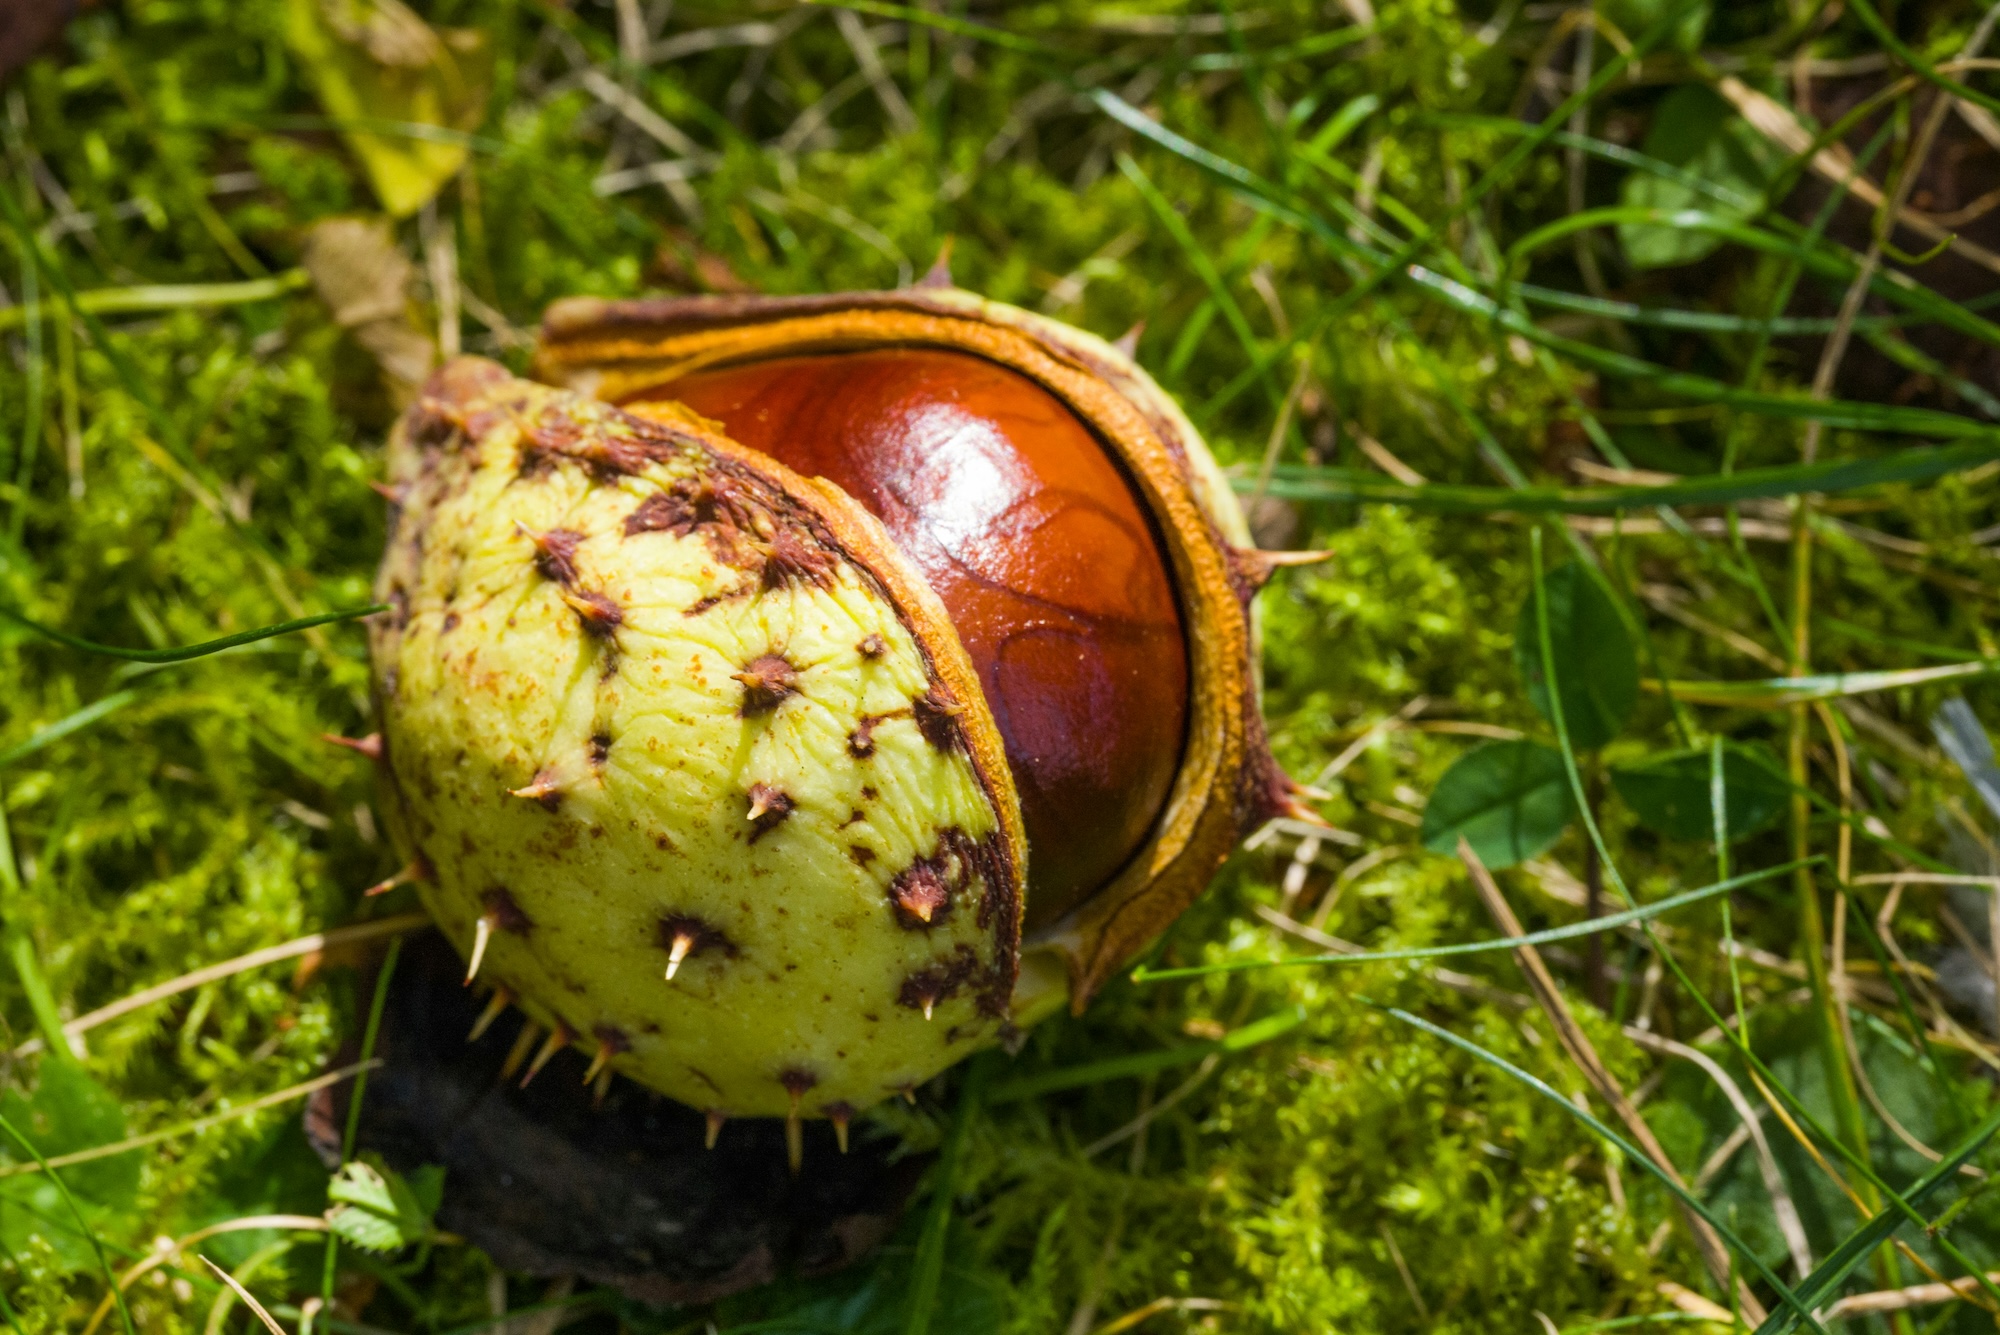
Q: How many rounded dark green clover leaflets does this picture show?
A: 3